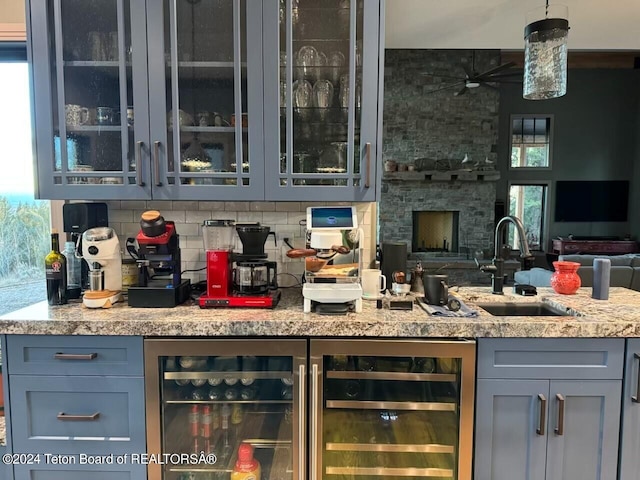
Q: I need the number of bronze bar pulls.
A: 8